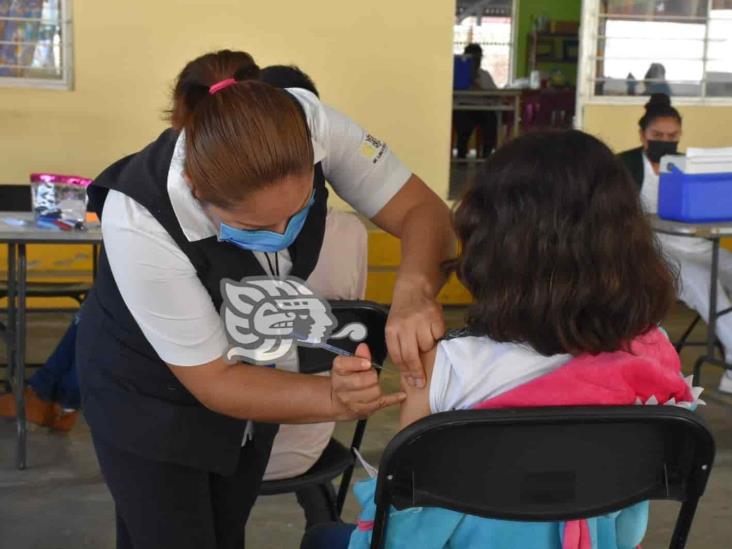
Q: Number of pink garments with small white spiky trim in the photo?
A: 1